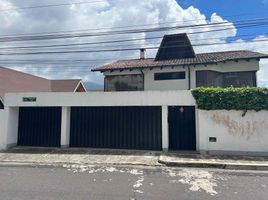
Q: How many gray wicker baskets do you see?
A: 0